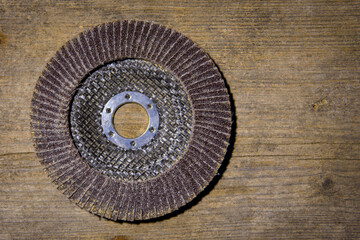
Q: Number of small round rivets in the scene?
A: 6